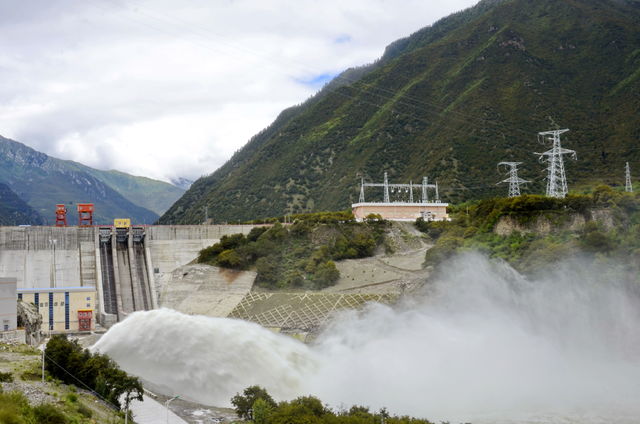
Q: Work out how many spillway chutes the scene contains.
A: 3